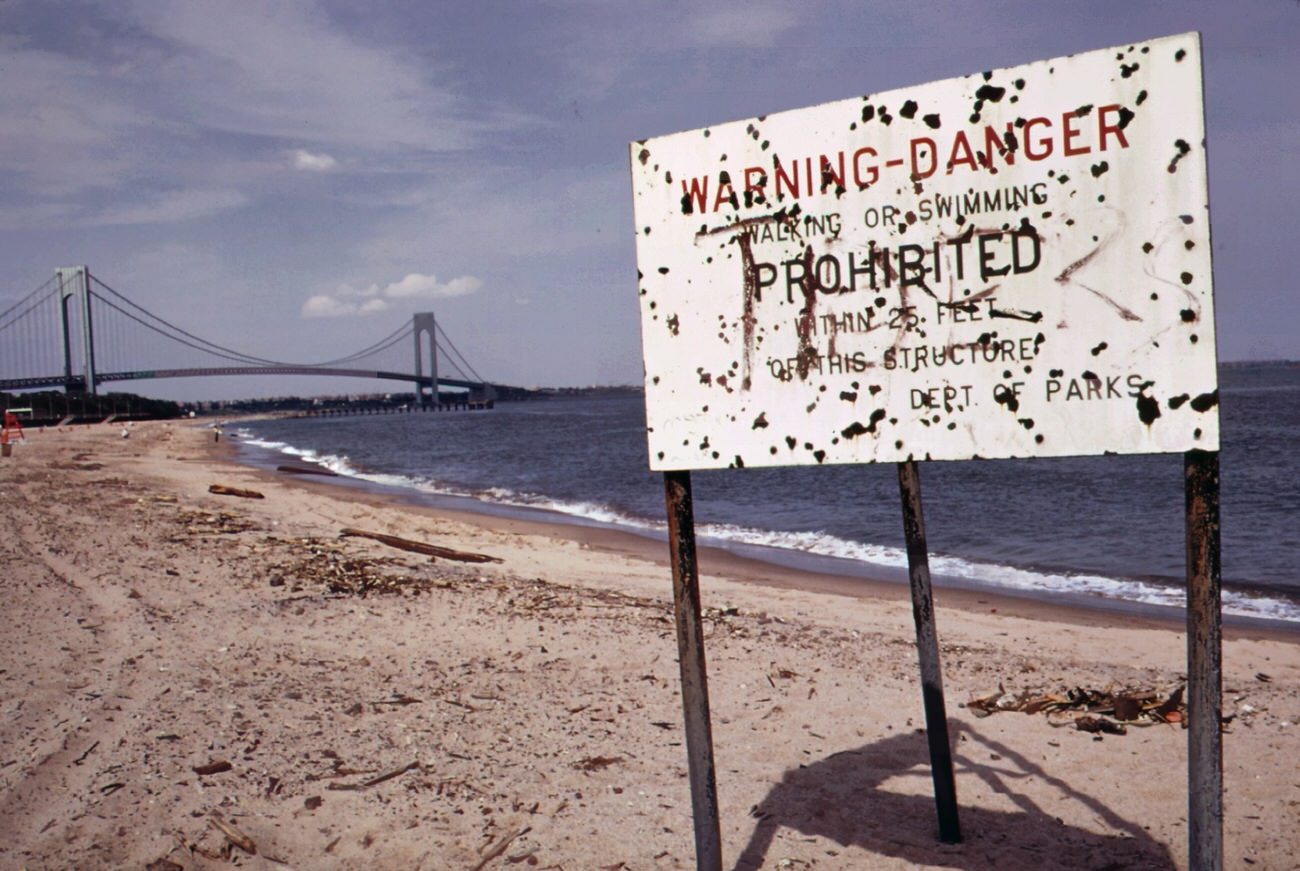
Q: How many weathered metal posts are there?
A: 3